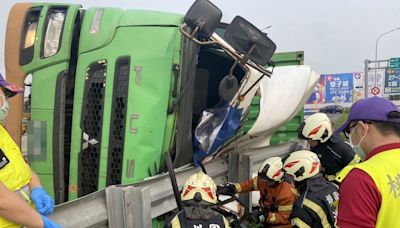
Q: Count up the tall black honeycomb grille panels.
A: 2